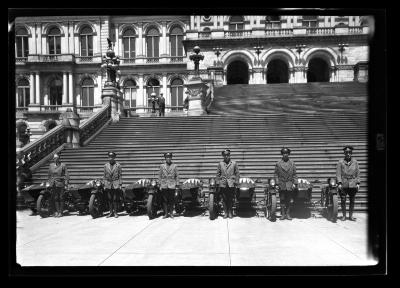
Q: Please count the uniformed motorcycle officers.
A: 6